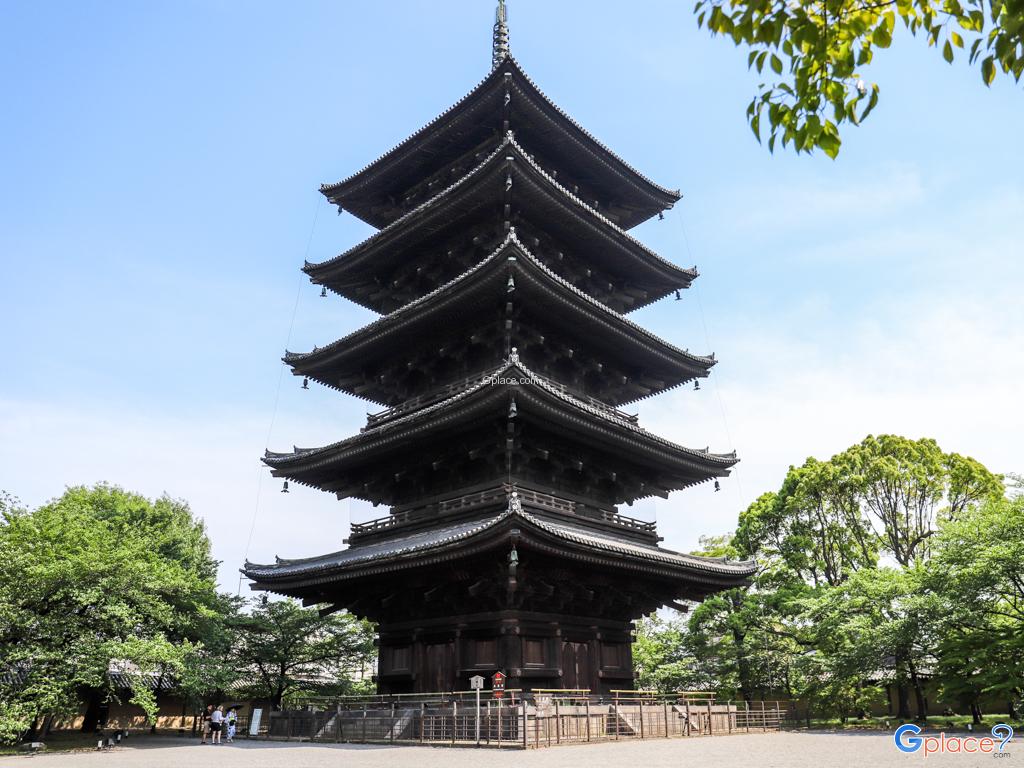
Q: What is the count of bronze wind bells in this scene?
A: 15